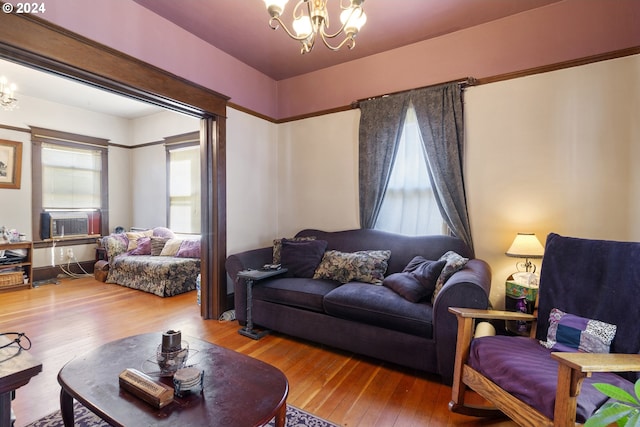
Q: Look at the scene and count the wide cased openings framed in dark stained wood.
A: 1